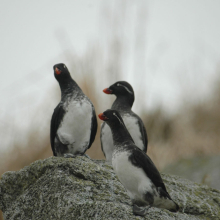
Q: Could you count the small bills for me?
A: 3